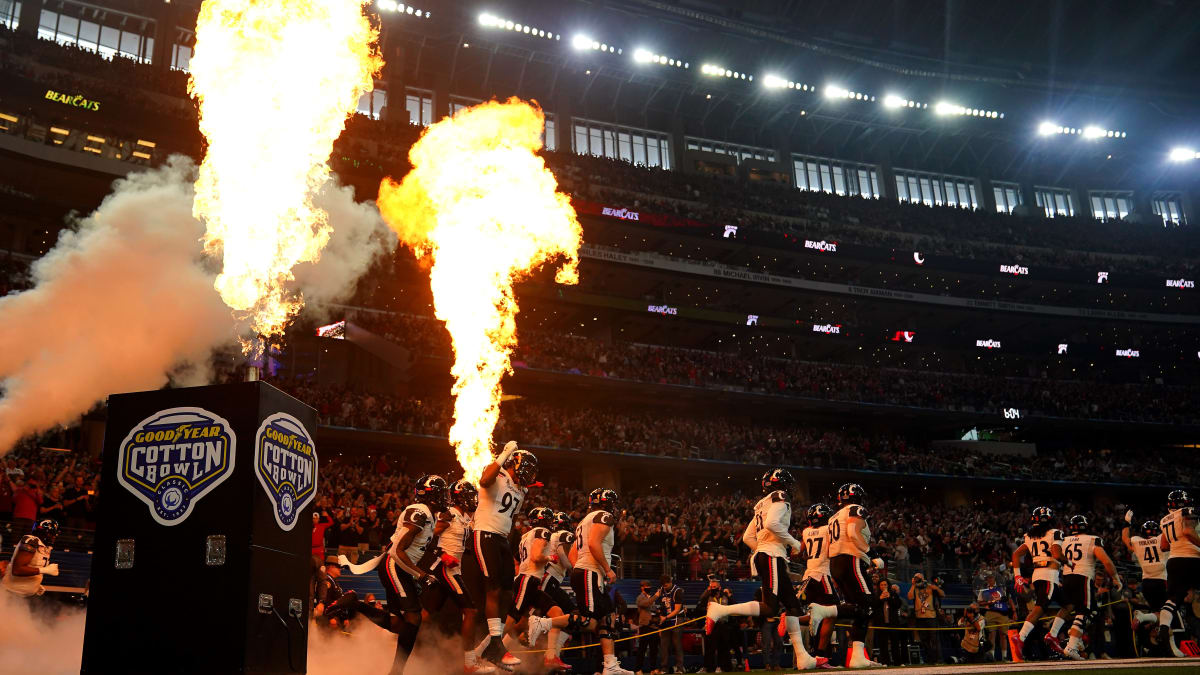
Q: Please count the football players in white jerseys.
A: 14